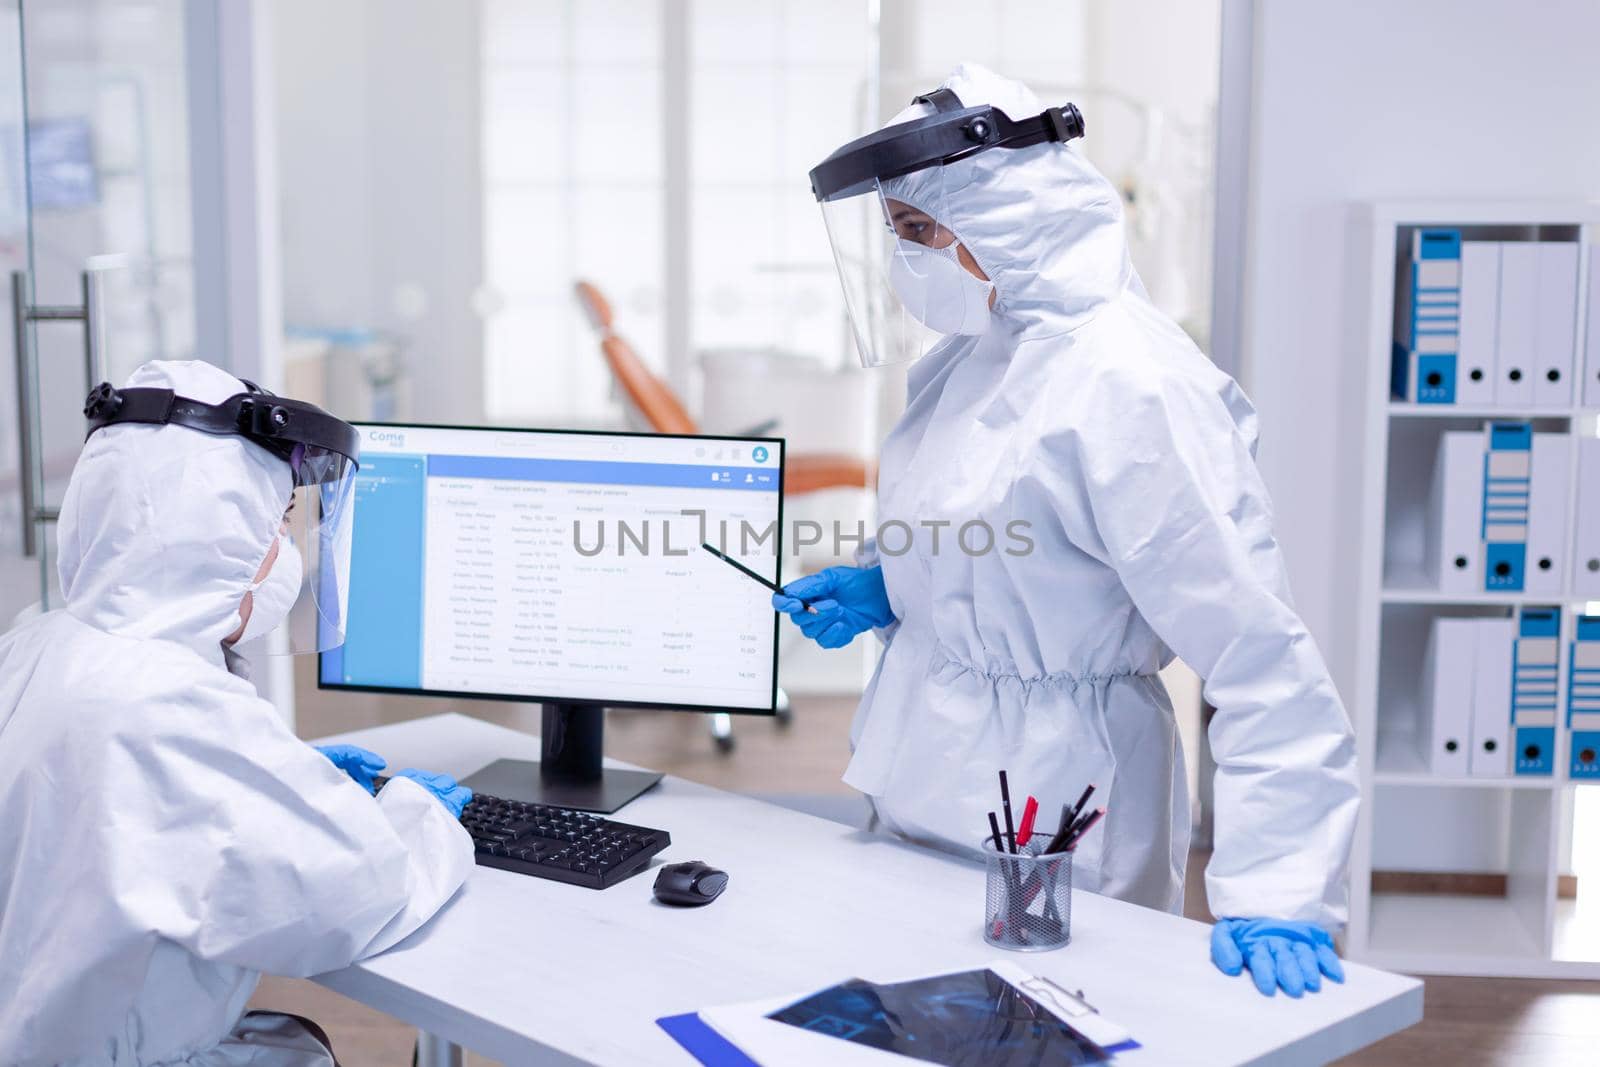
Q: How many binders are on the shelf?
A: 13